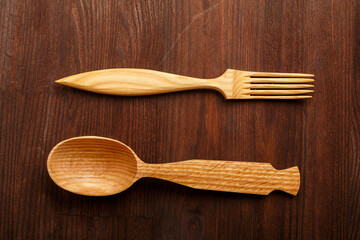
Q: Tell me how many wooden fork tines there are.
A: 5